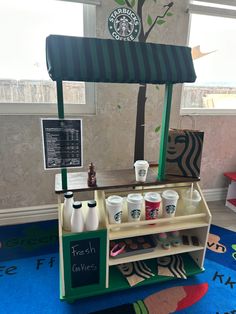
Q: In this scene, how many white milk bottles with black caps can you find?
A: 3